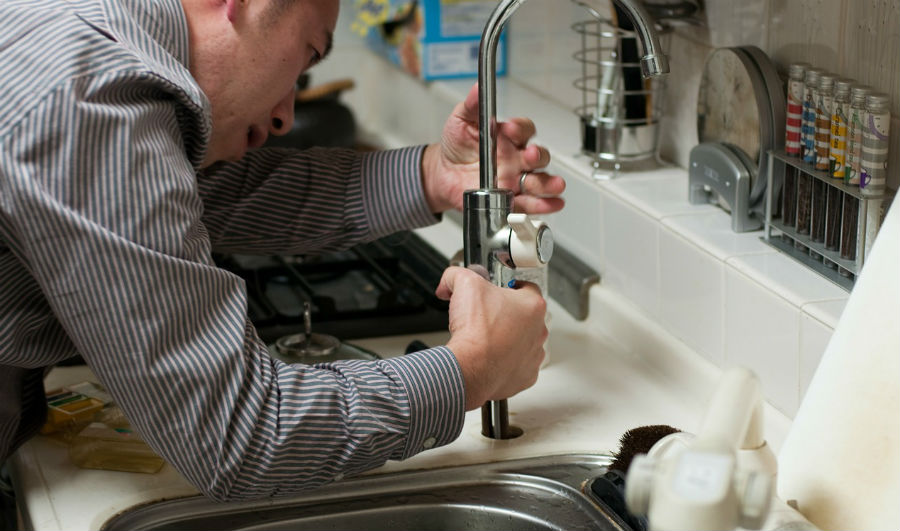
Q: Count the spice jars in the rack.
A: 6